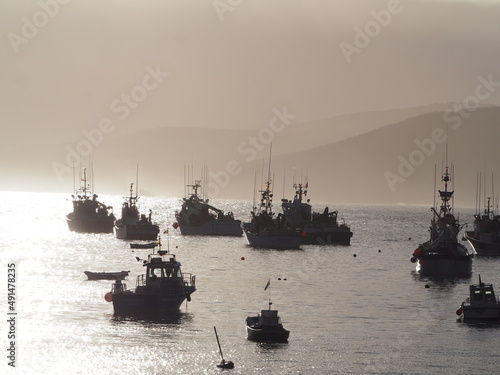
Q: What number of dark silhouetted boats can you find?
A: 12